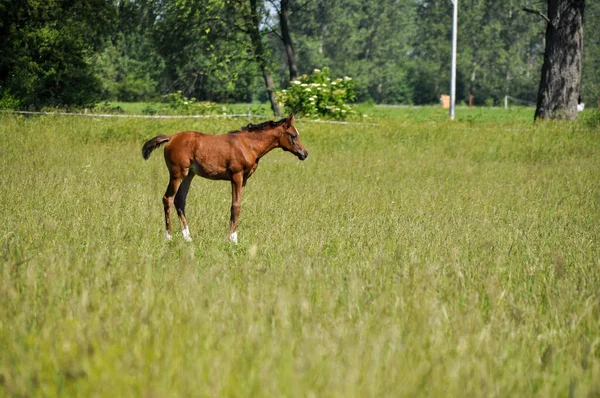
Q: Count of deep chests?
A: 1